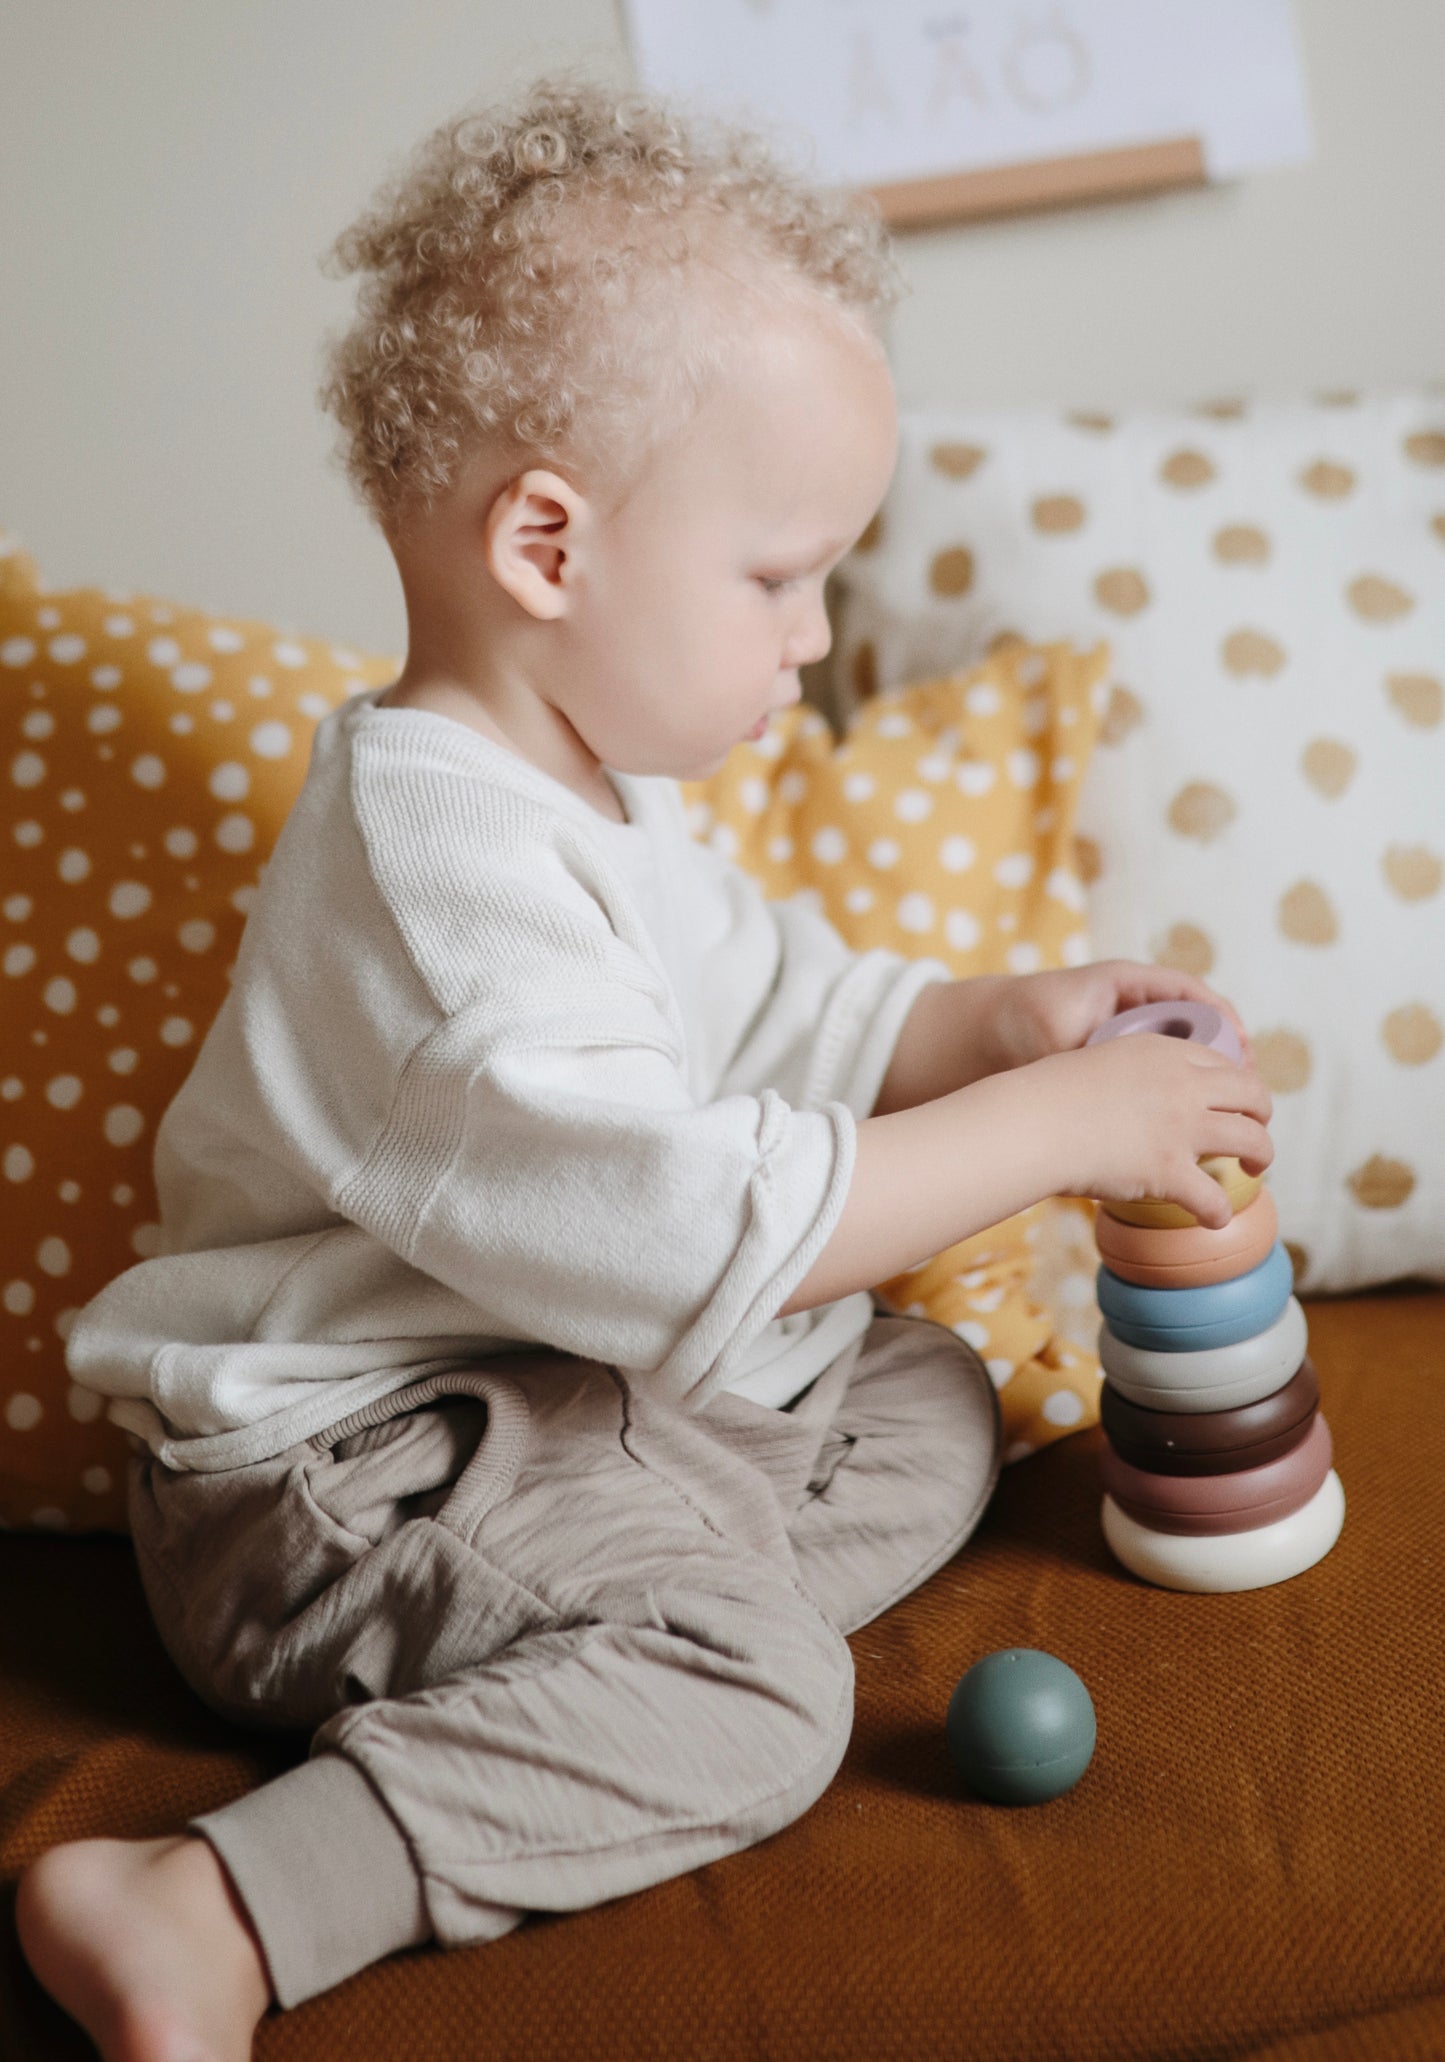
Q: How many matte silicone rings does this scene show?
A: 8